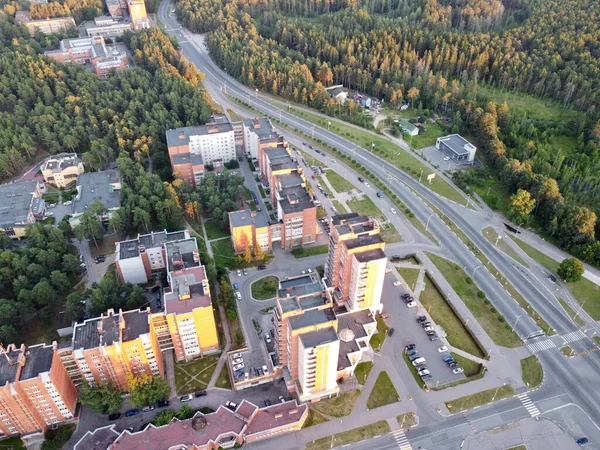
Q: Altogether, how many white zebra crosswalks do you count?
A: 4